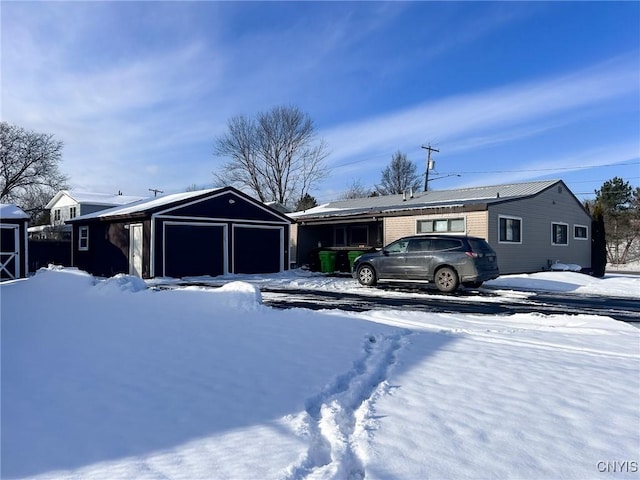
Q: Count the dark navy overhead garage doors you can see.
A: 2